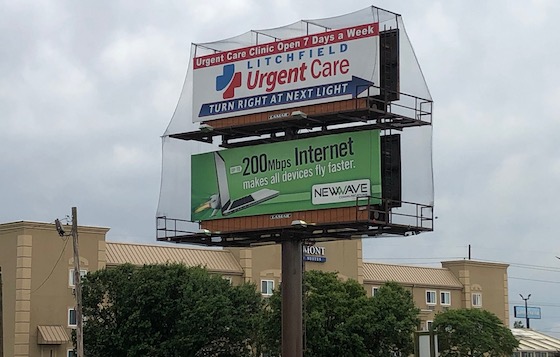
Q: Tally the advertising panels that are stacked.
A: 2